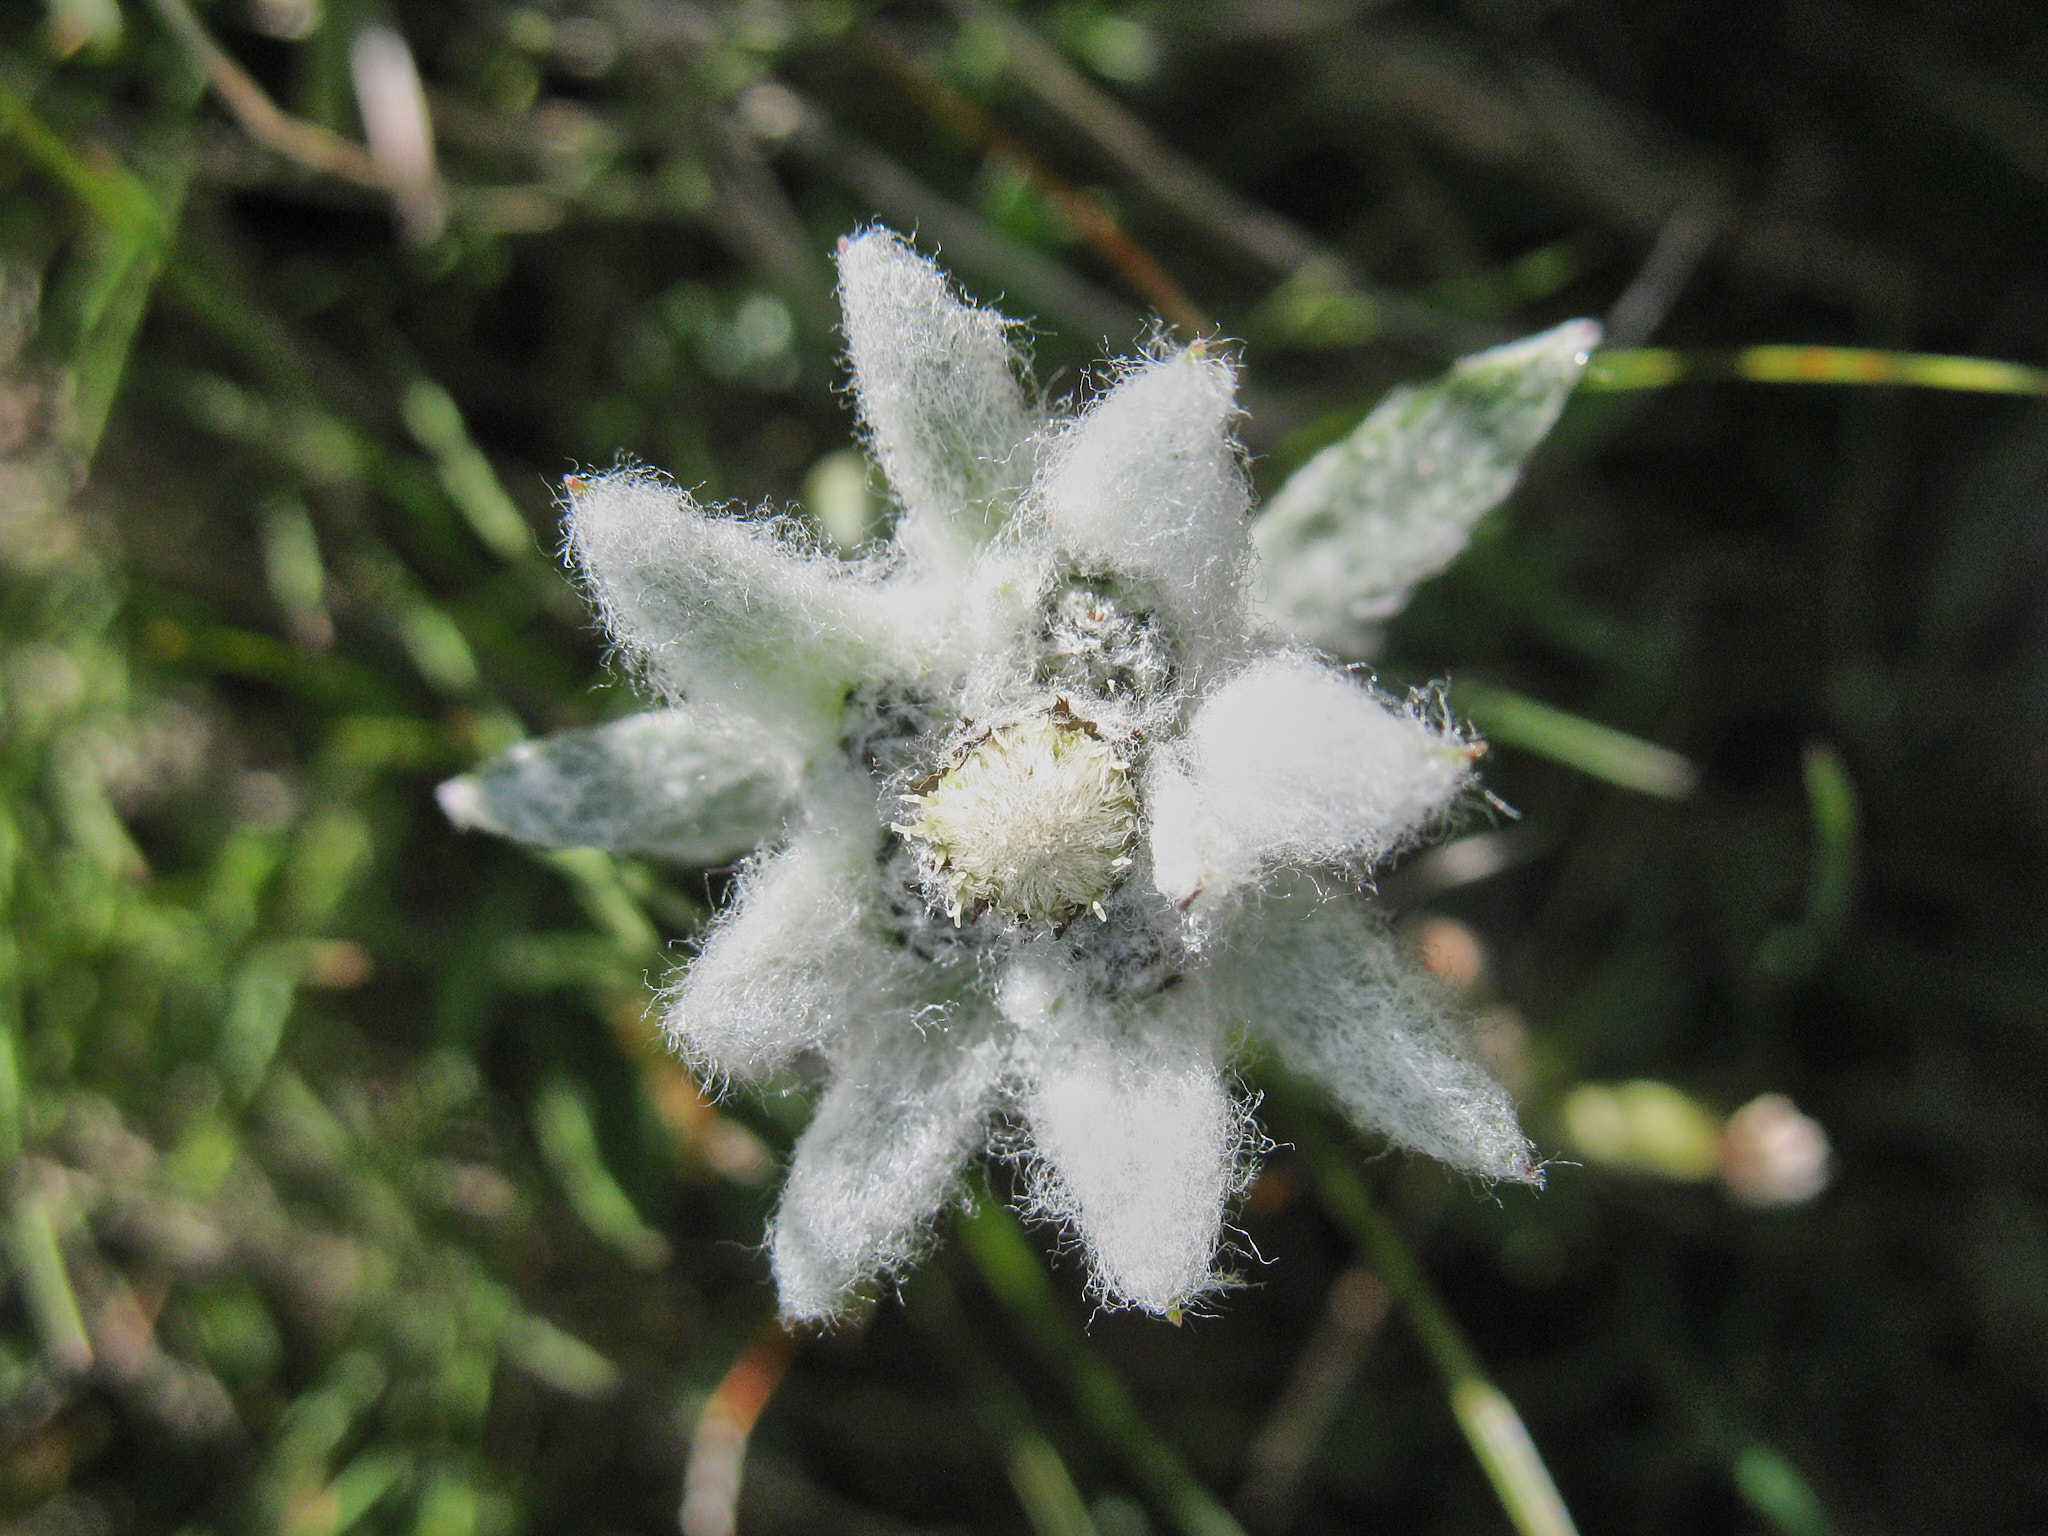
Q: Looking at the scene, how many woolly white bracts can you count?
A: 10